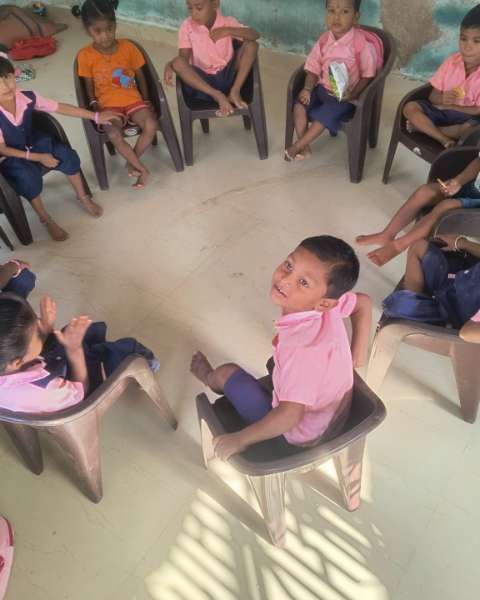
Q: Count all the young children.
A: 10